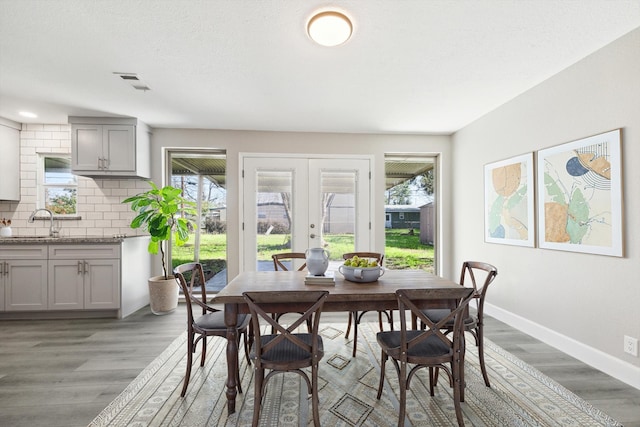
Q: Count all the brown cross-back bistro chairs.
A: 6